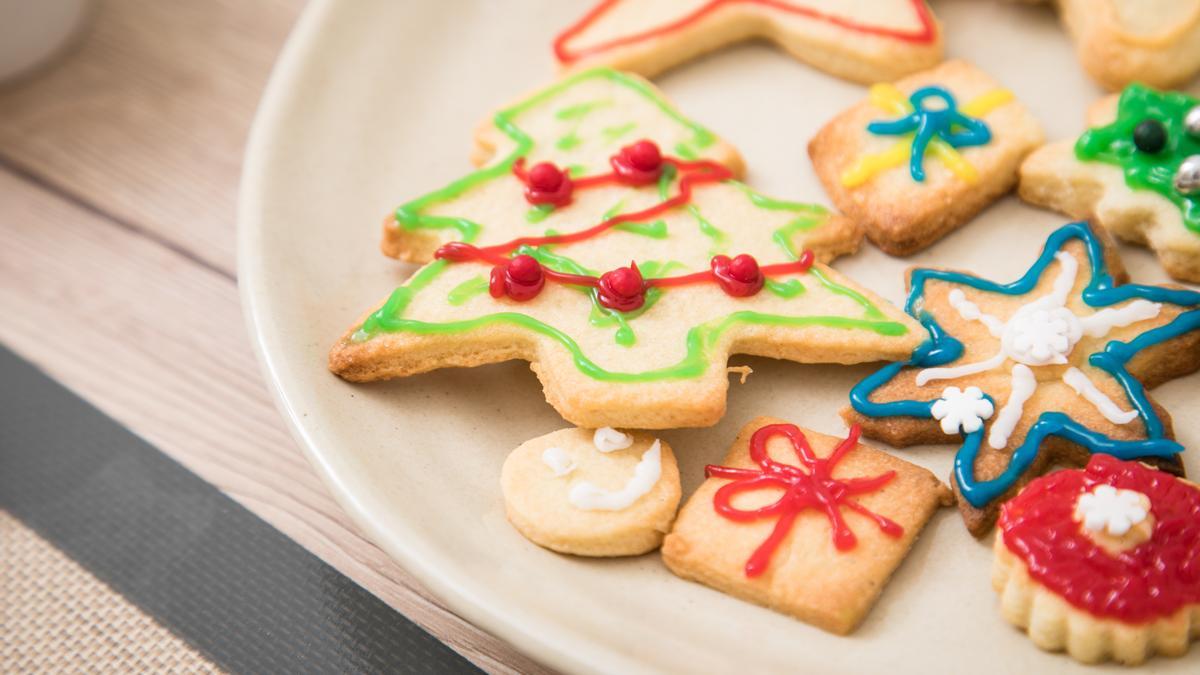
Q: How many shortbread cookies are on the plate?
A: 9